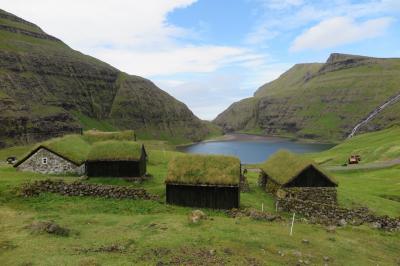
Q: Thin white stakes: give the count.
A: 3